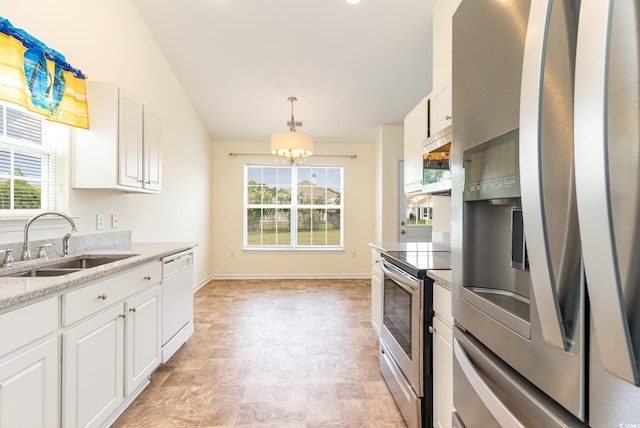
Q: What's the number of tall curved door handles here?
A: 2